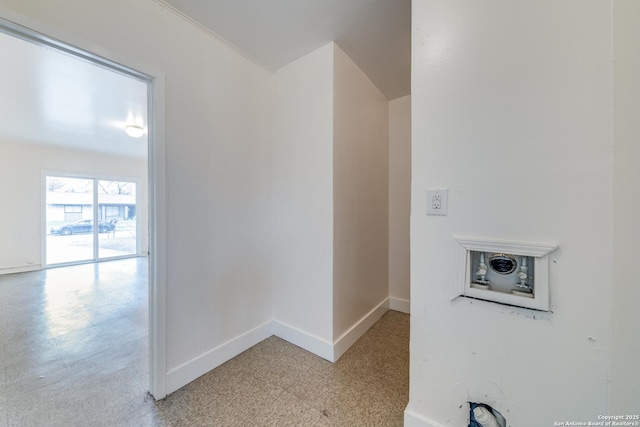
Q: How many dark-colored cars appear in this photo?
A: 1